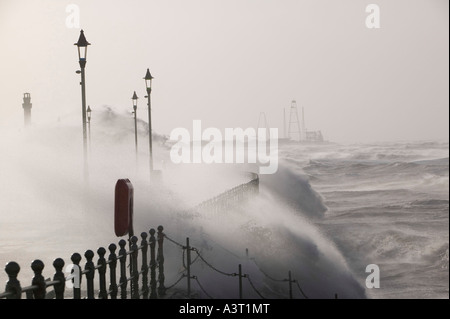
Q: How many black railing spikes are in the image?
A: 12